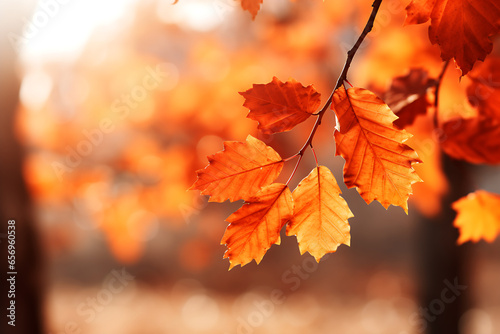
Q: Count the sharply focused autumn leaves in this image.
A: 5